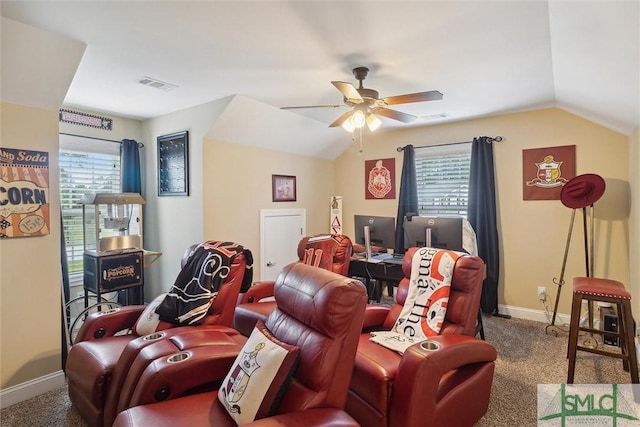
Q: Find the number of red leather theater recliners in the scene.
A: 4